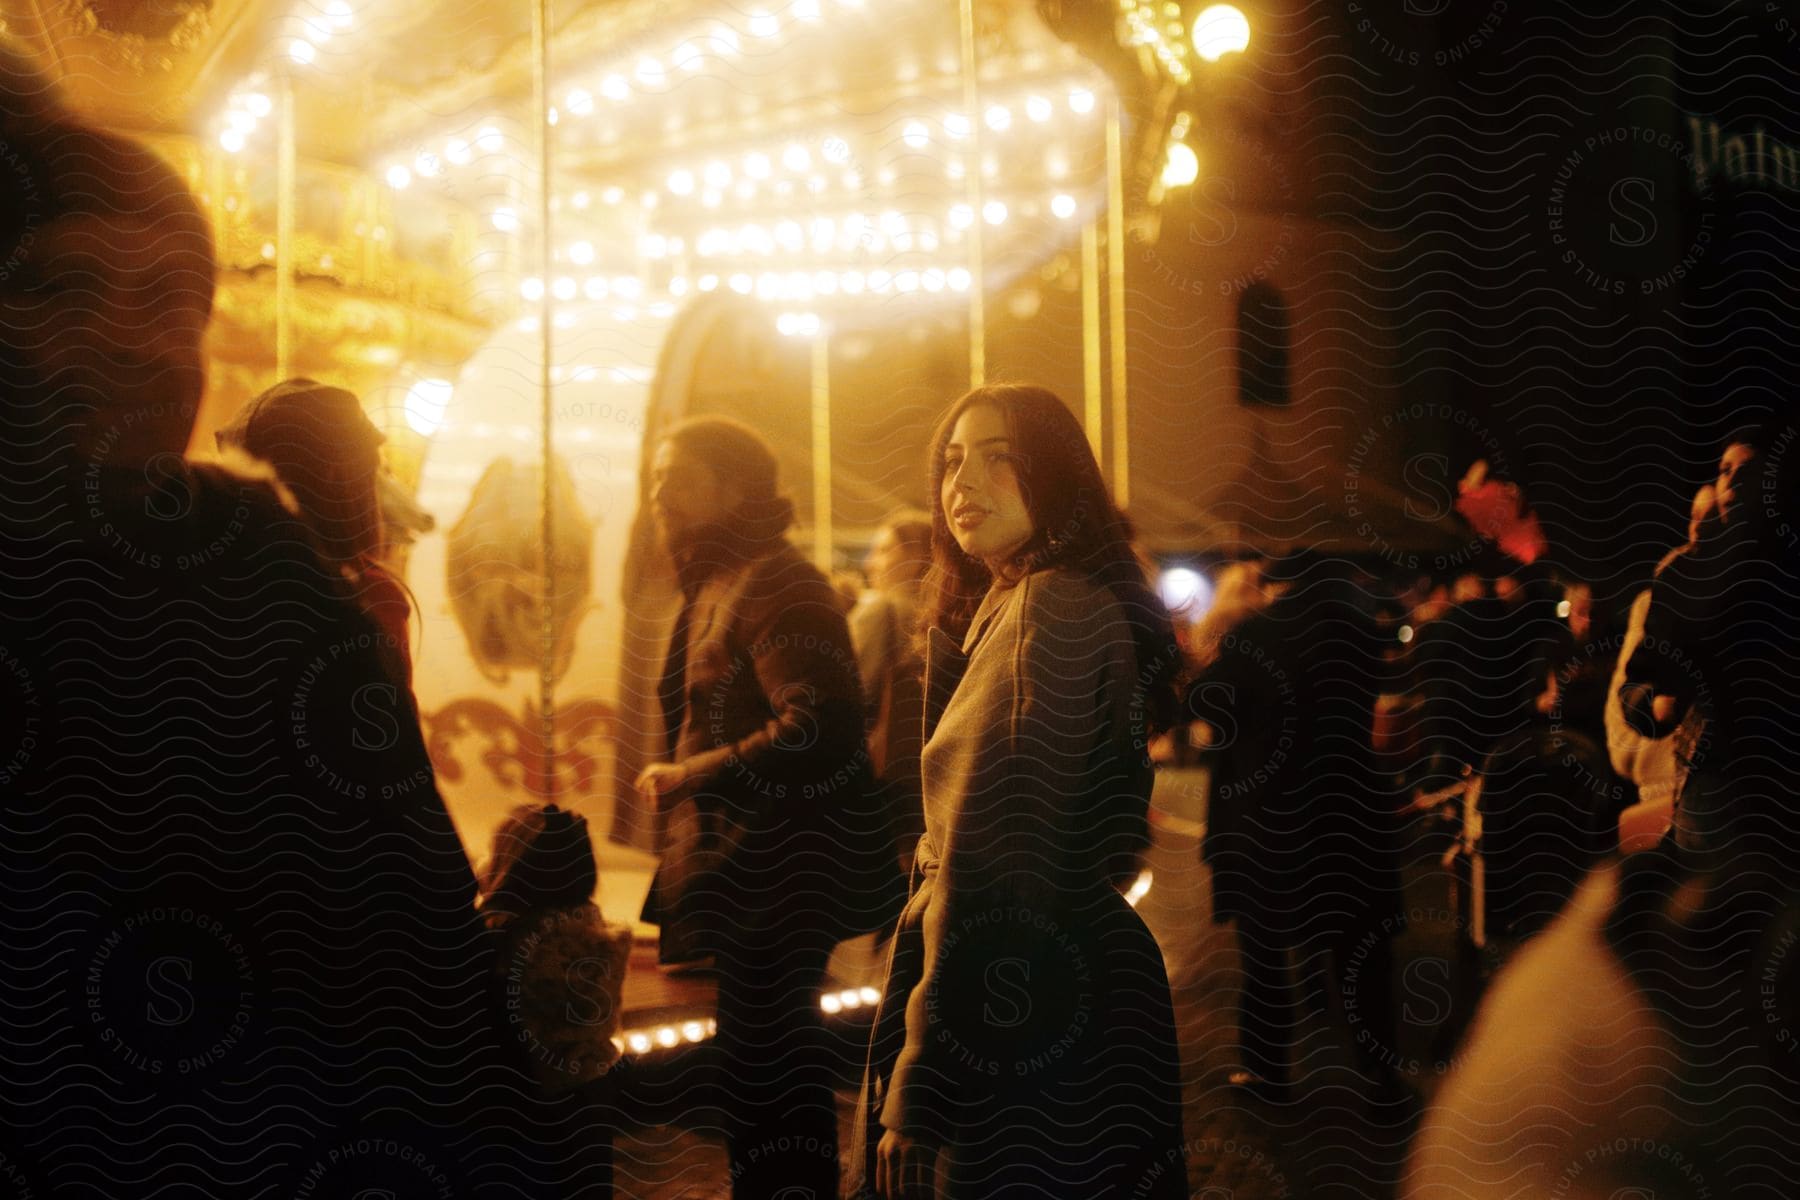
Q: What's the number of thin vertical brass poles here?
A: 6